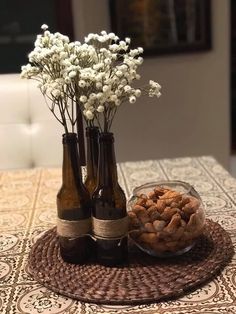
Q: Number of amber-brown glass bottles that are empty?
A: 0